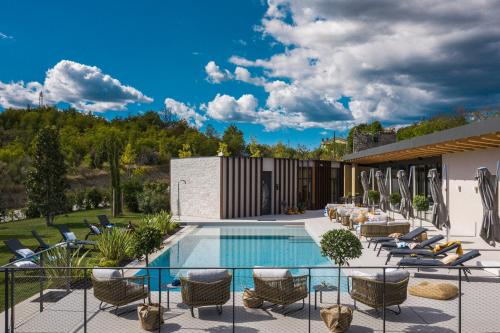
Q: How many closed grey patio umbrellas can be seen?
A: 5